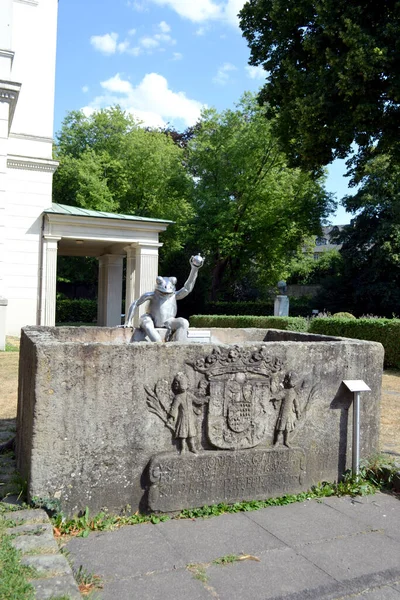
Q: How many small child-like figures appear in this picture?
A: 2